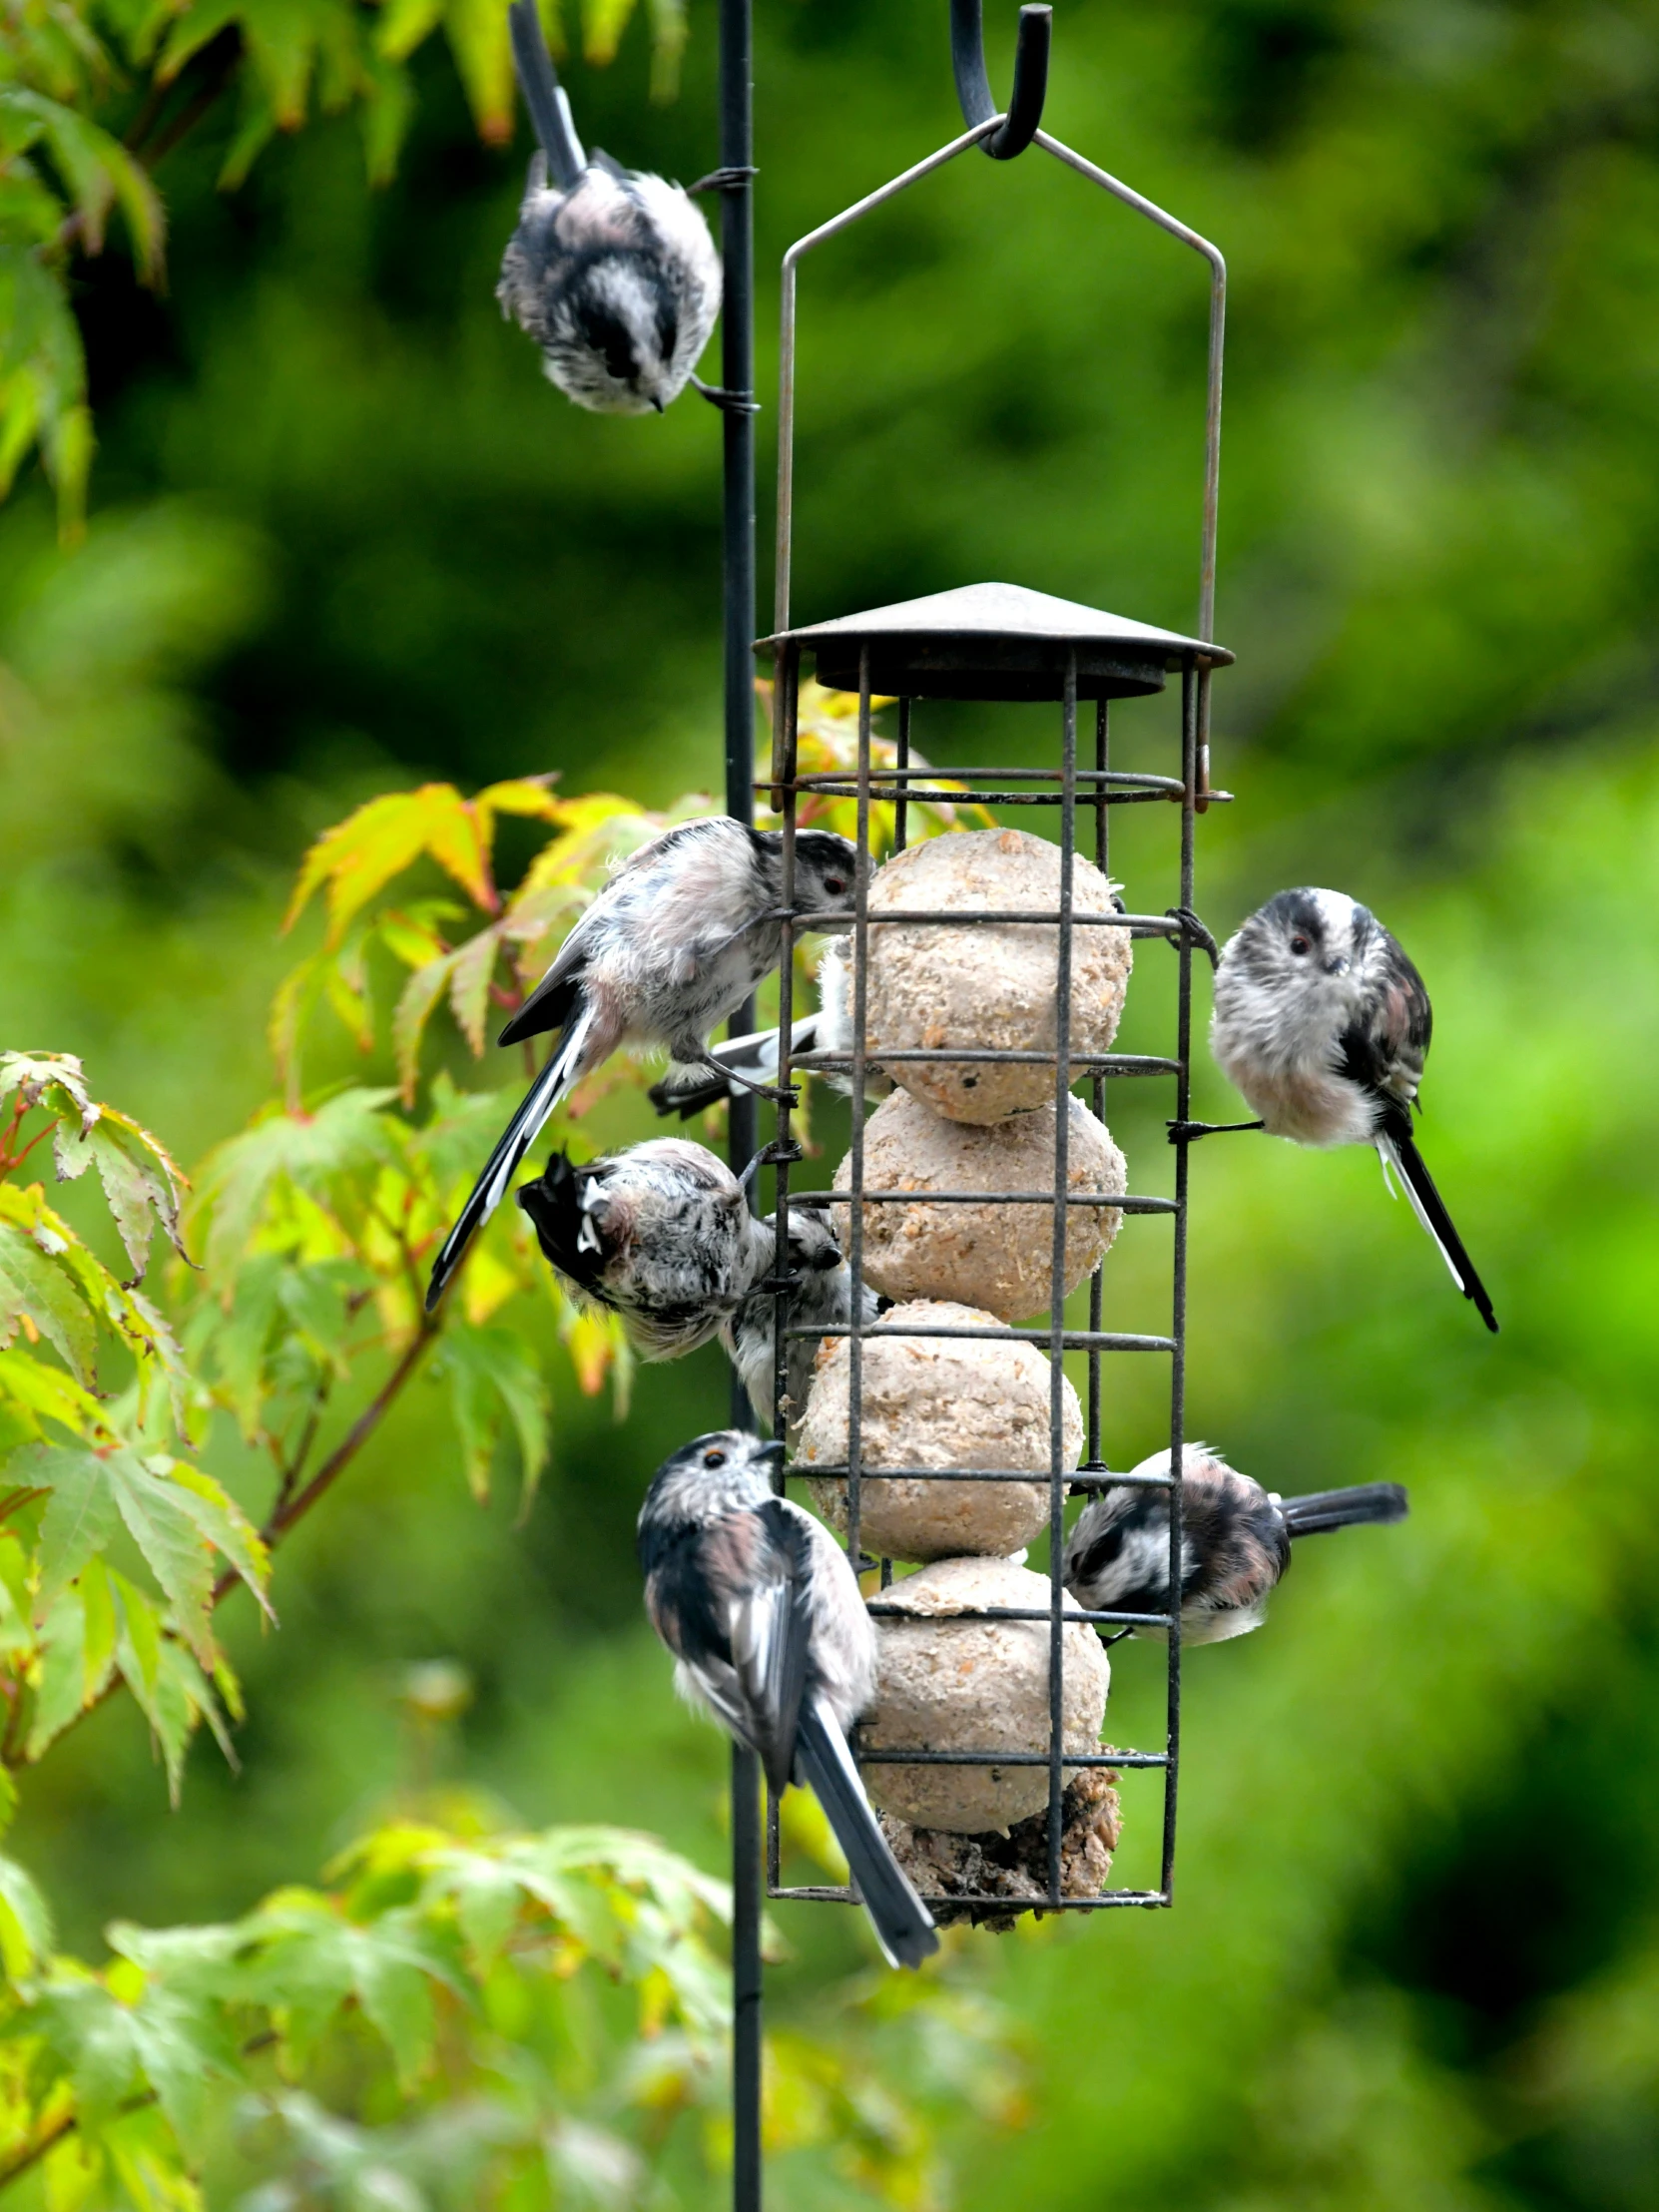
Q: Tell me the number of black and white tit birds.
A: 8